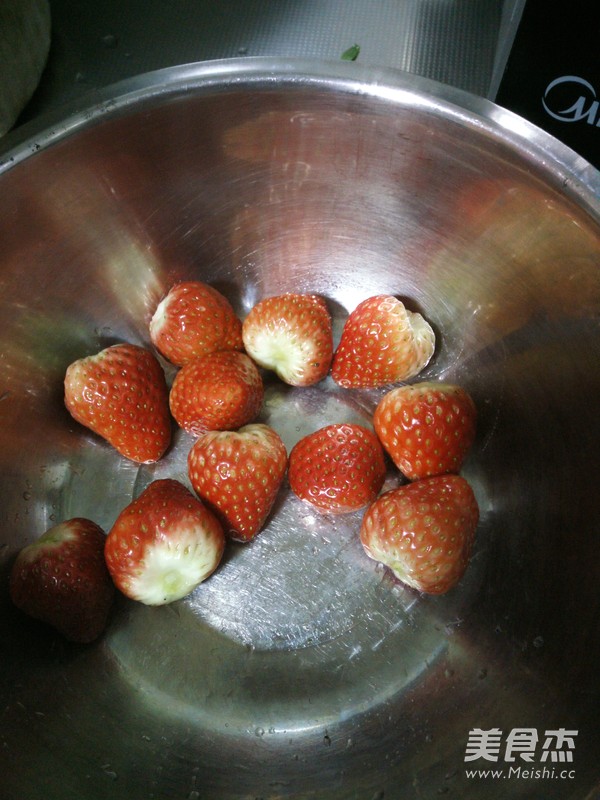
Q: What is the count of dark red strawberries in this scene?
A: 1